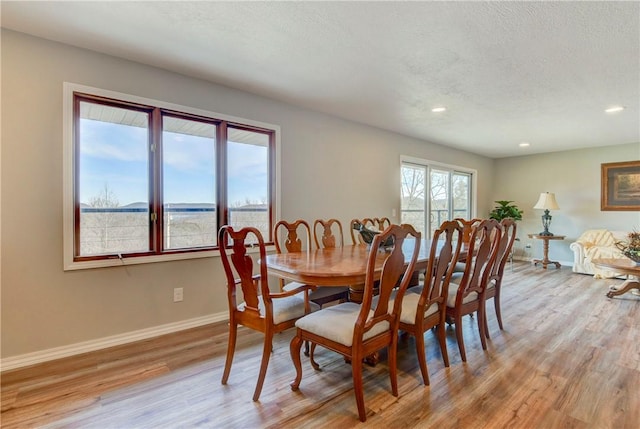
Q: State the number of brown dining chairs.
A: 10